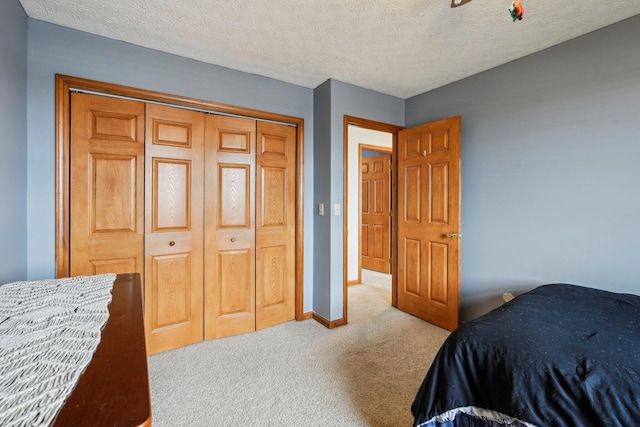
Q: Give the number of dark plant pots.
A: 0